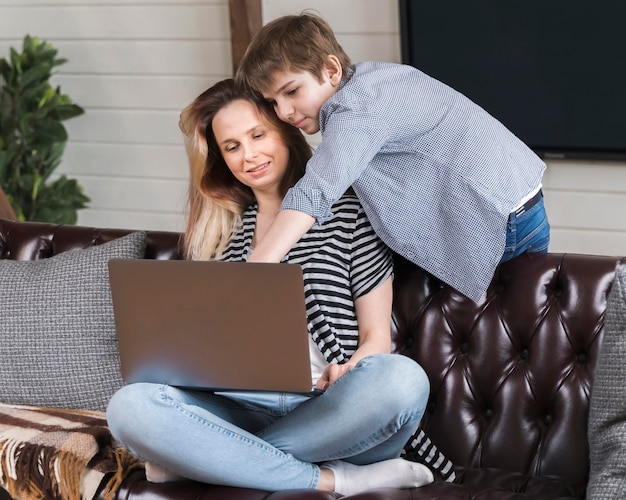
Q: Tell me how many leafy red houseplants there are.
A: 0